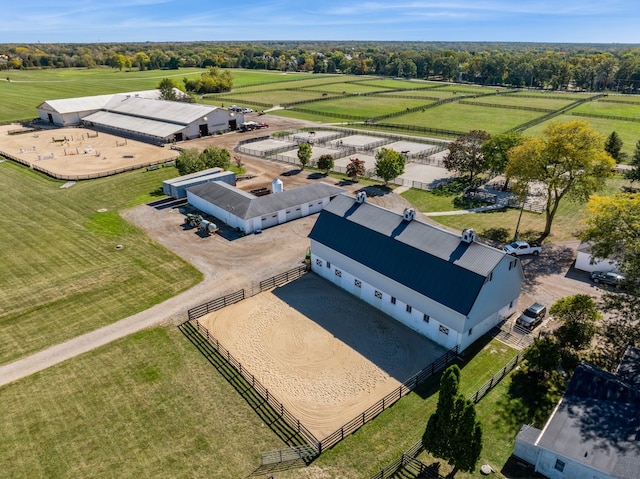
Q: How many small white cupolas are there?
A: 3